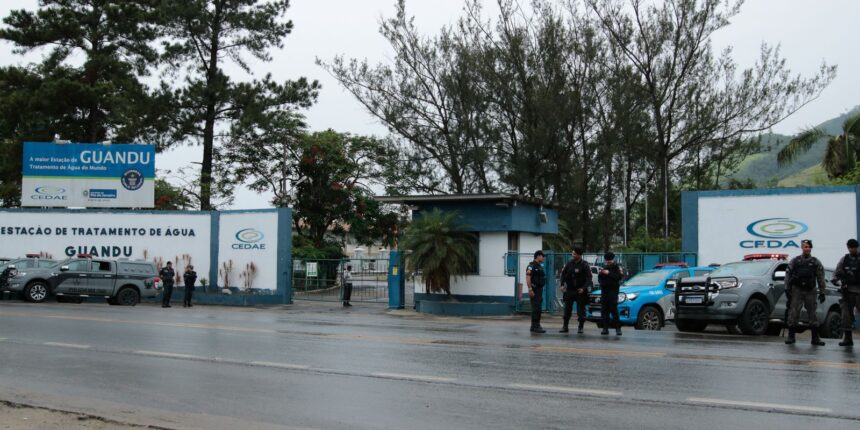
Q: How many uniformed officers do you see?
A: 7